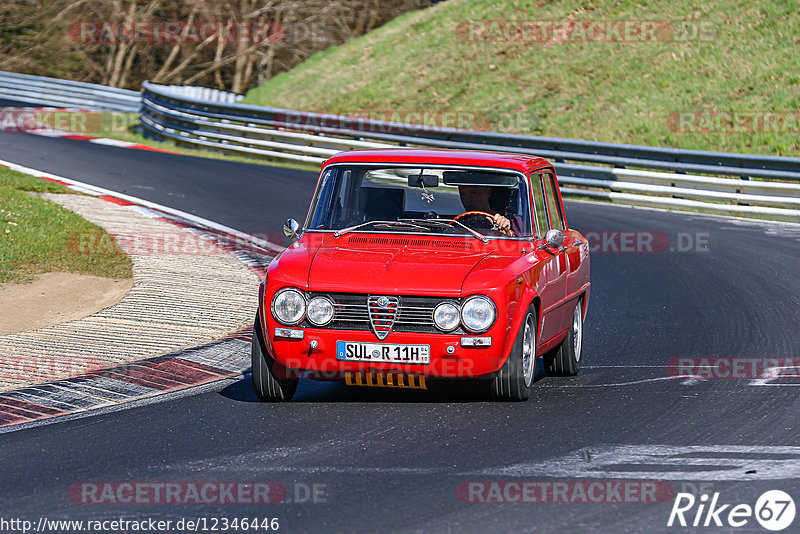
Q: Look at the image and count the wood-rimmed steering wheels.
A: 1